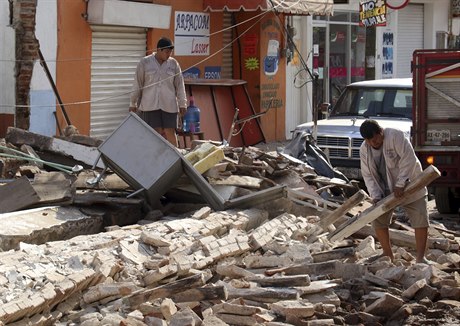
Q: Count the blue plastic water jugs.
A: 1